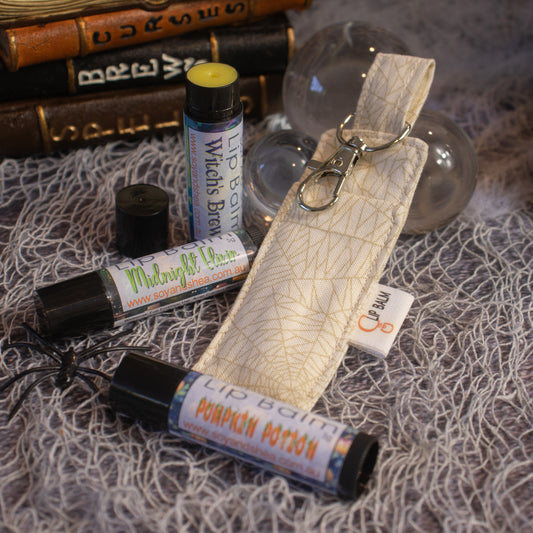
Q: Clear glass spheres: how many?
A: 3